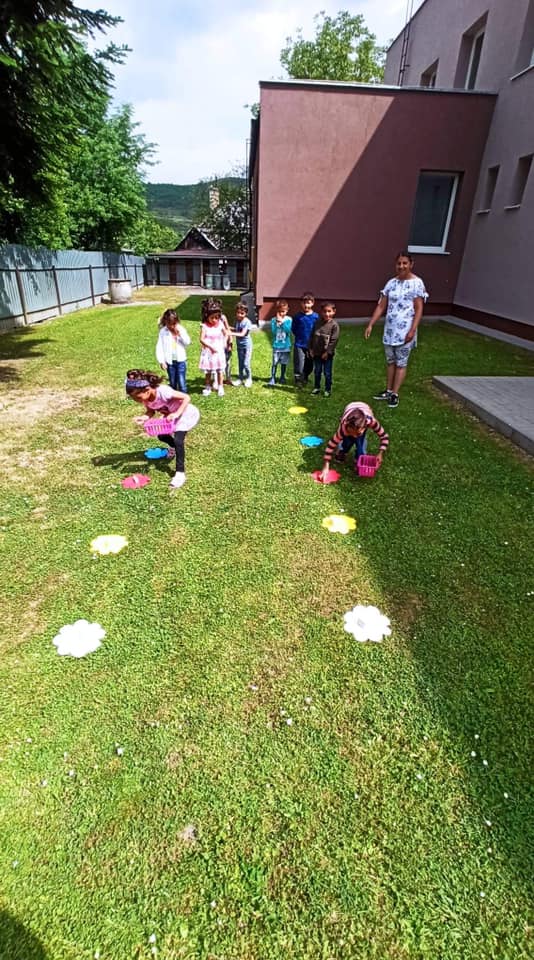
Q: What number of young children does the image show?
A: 9